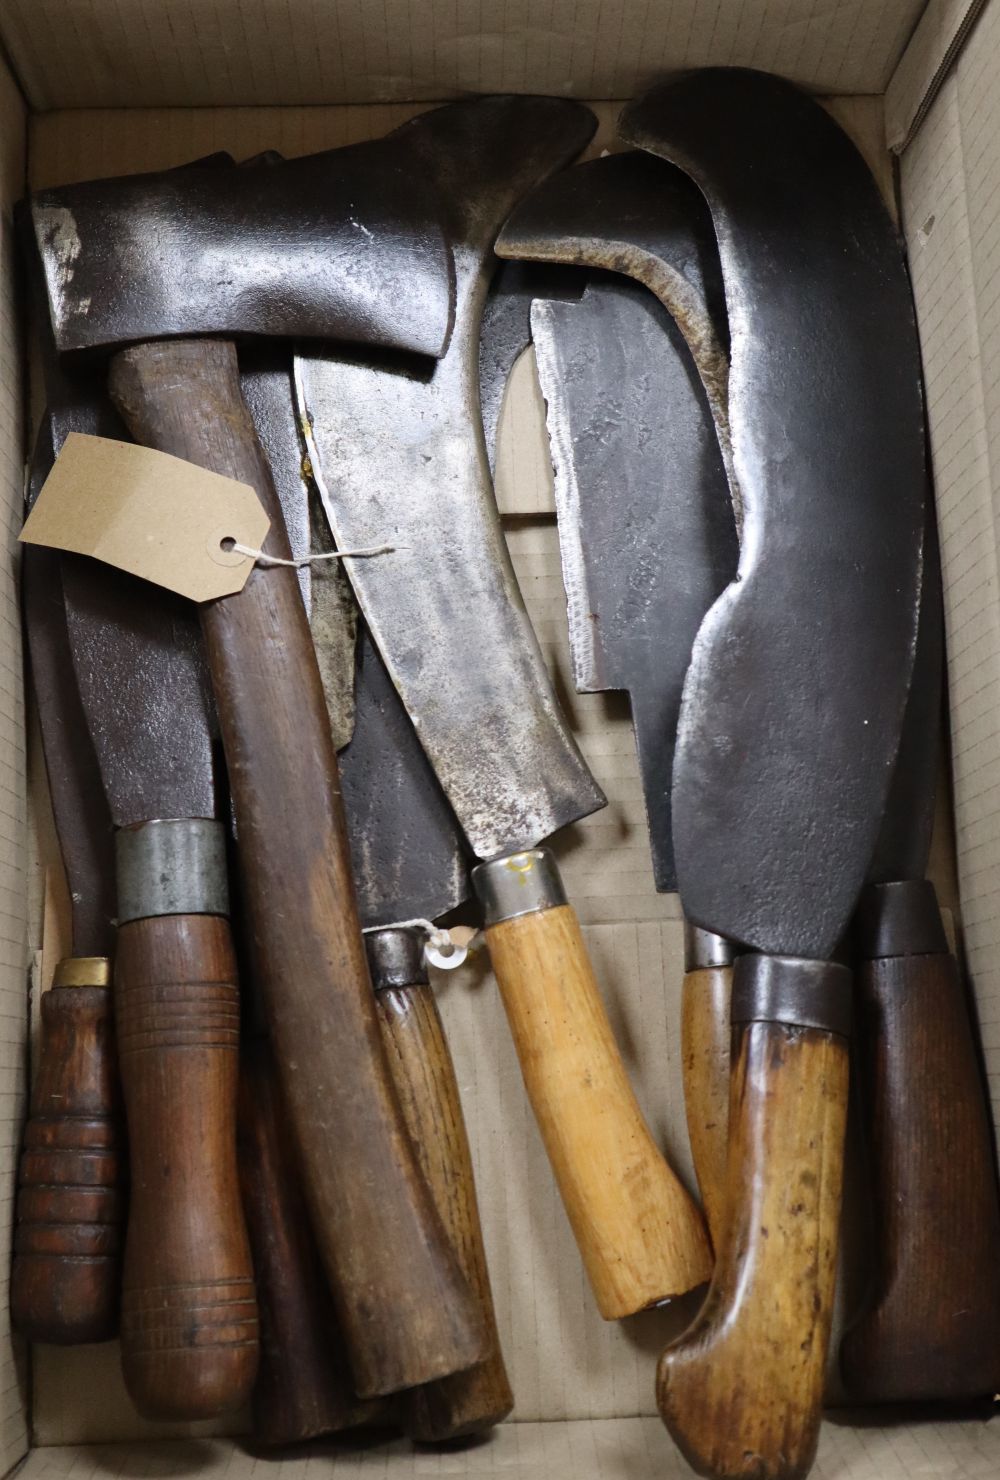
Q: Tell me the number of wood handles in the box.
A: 9